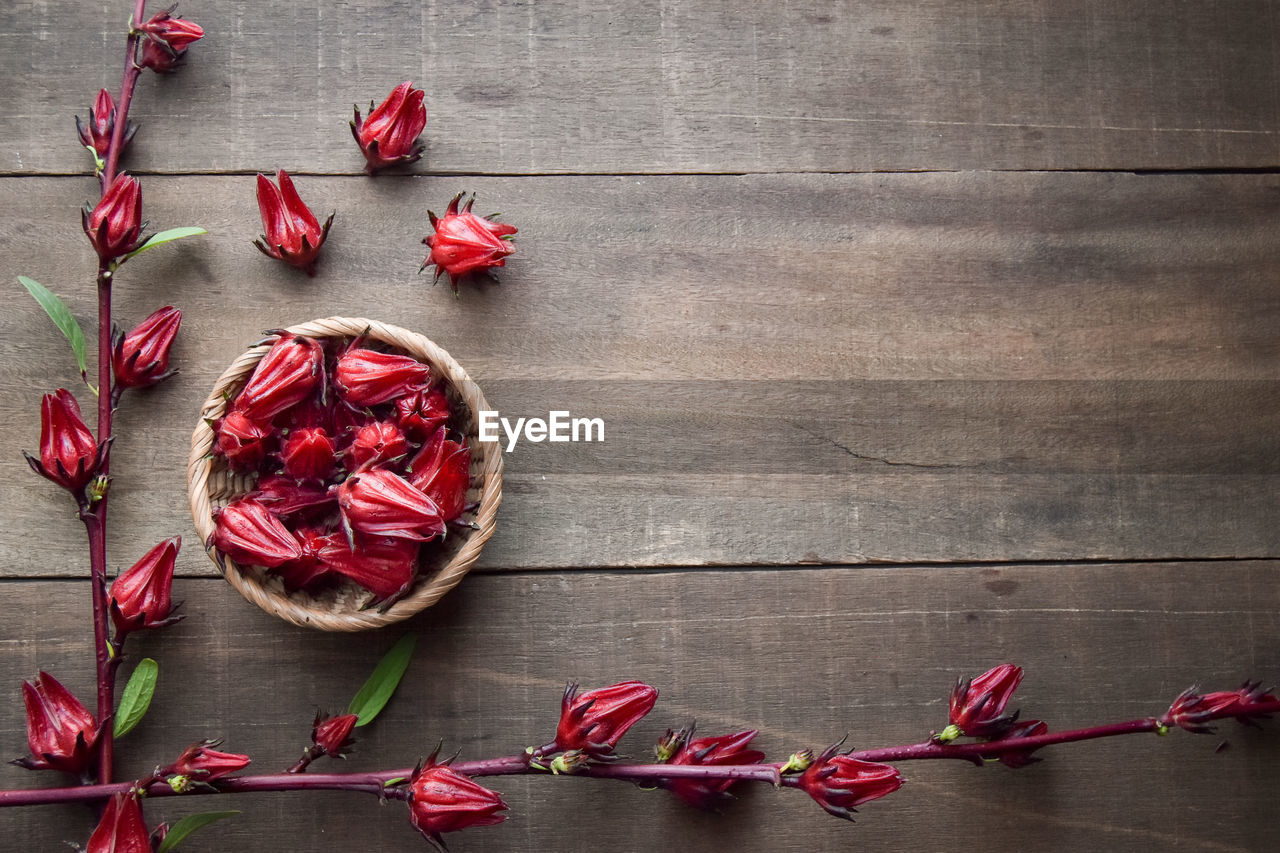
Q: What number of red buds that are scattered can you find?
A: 3